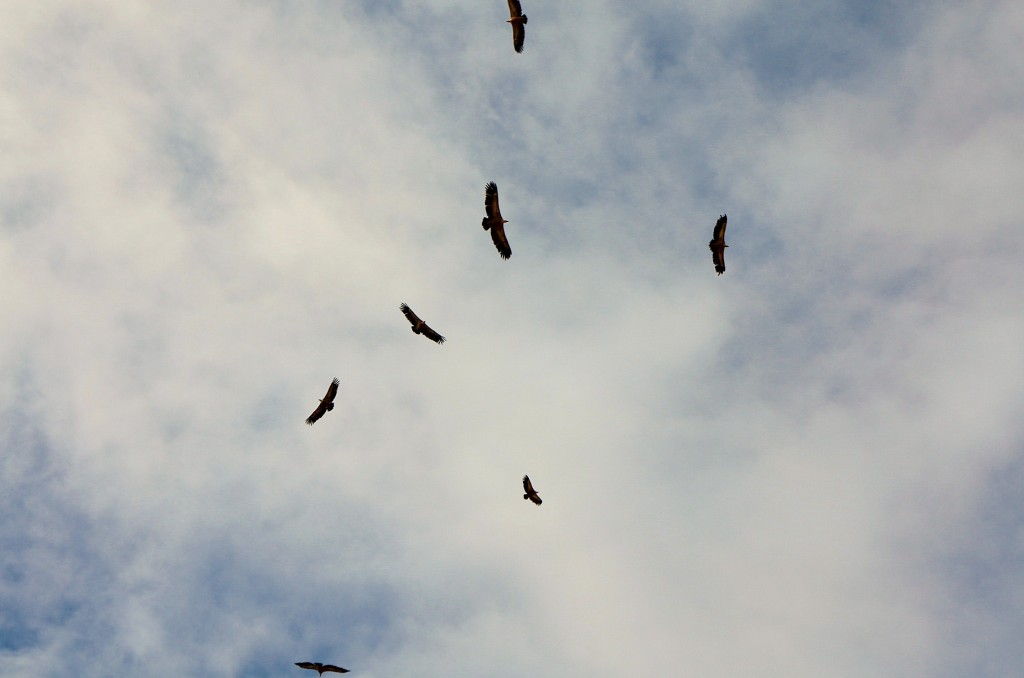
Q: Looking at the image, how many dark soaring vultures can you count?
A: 7